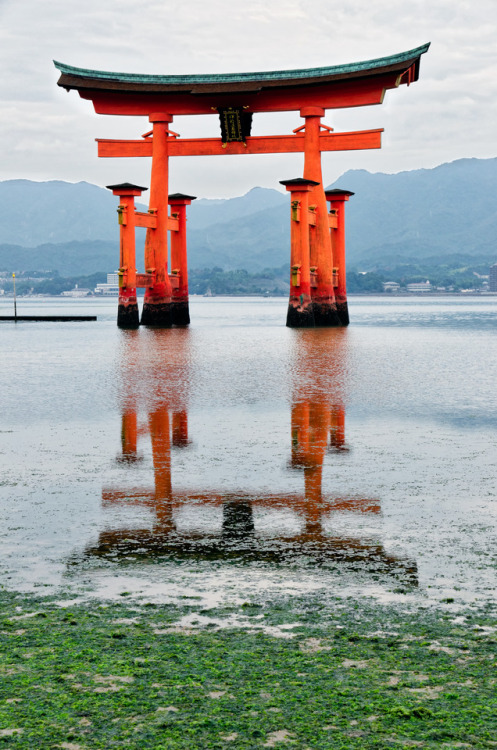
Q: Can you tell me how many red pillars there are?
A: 6